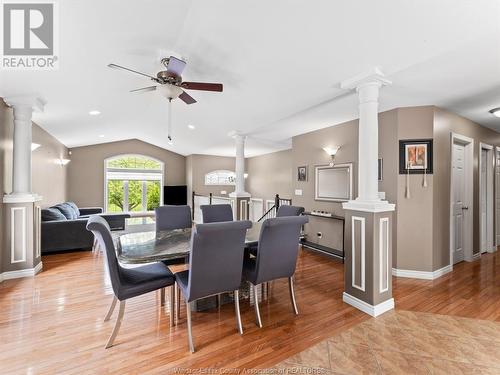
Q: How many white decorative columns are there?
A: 3